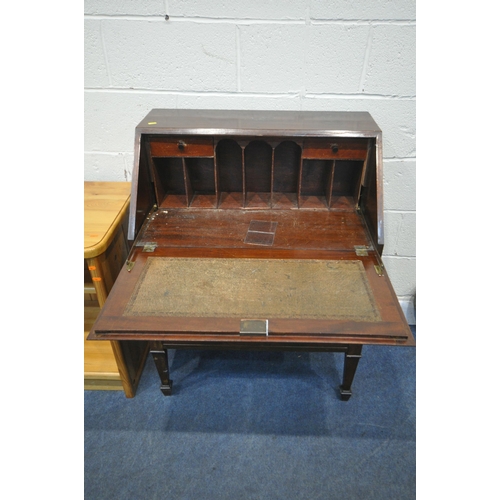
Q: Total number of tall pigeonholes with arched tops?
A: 3